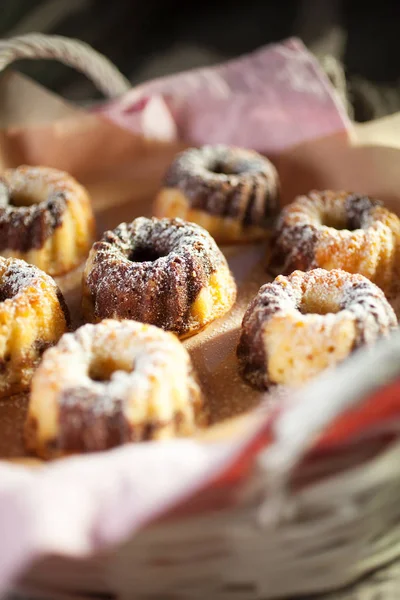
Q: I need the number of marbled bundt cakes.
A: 7